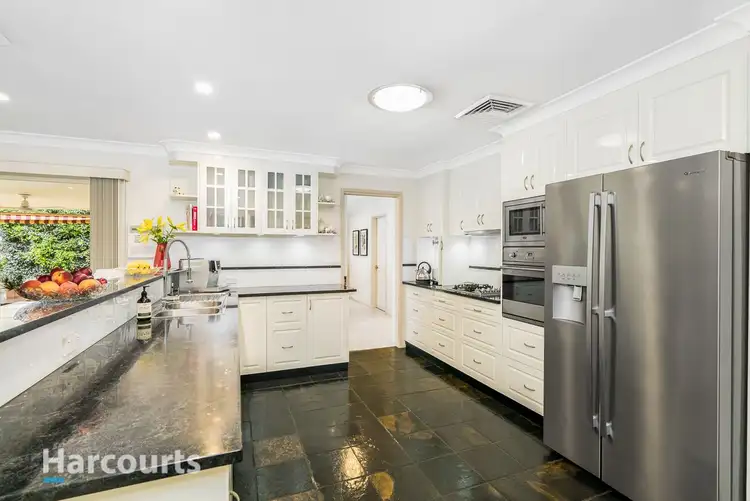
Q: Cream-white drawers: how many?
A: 13